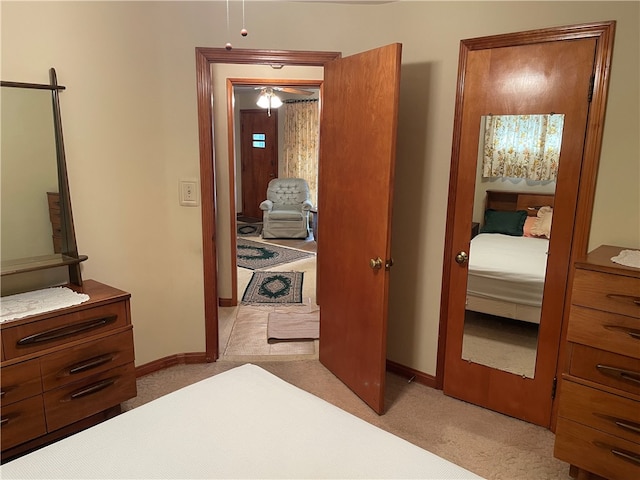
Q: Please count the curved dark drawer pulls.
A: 10